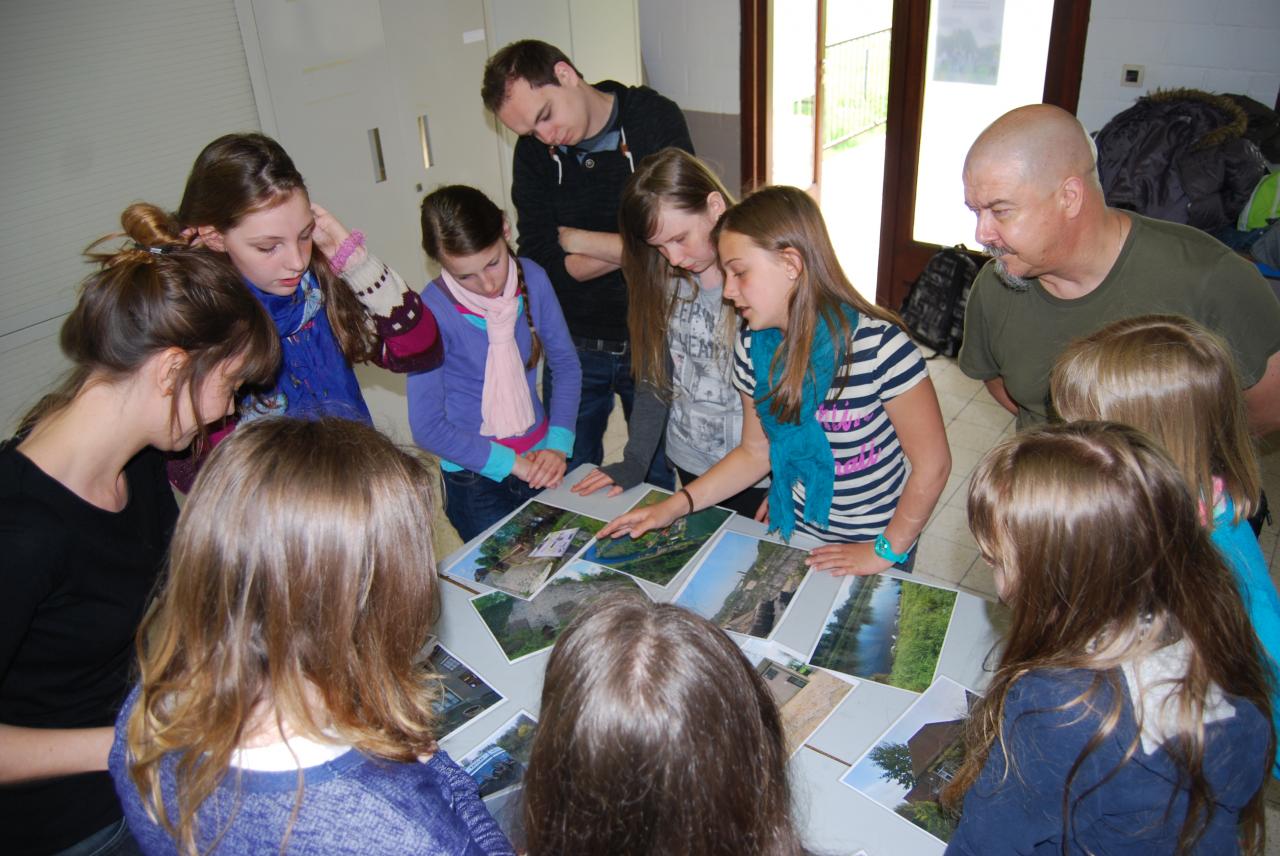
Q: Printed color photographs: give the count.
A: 9